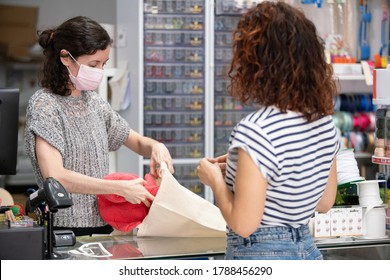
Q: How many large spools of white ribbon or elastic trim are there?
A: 3